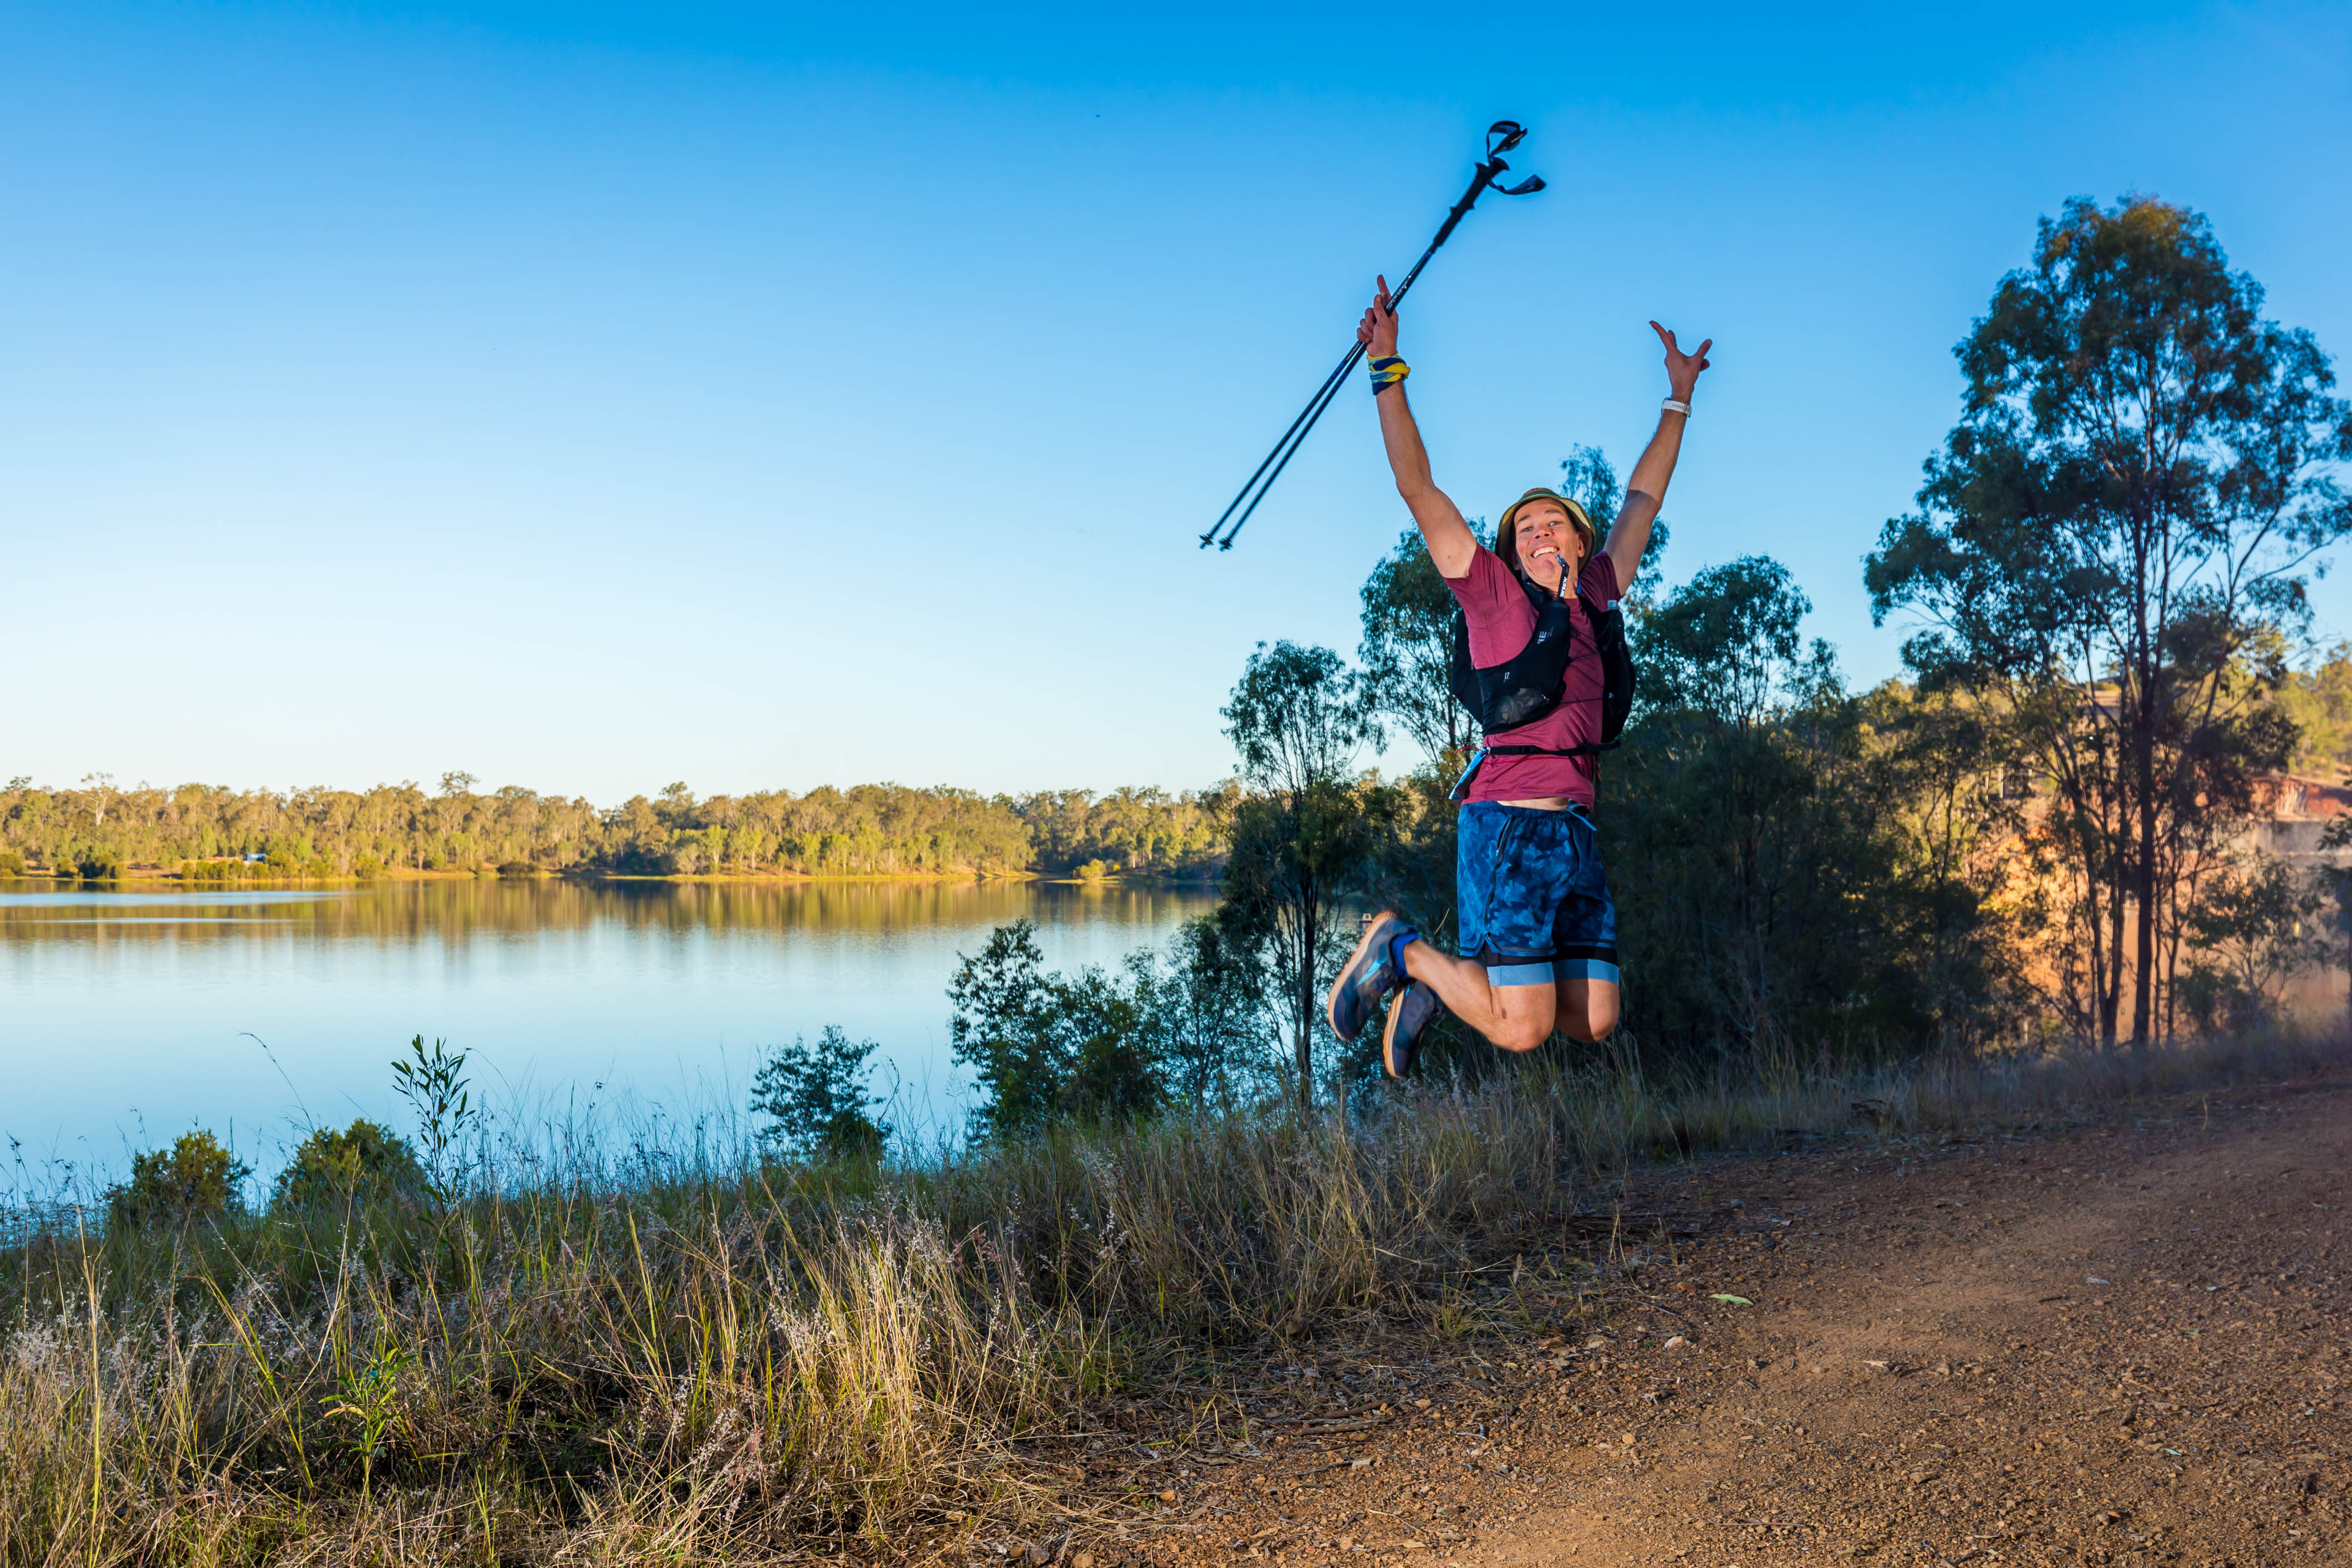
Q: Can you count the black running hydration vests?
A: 1